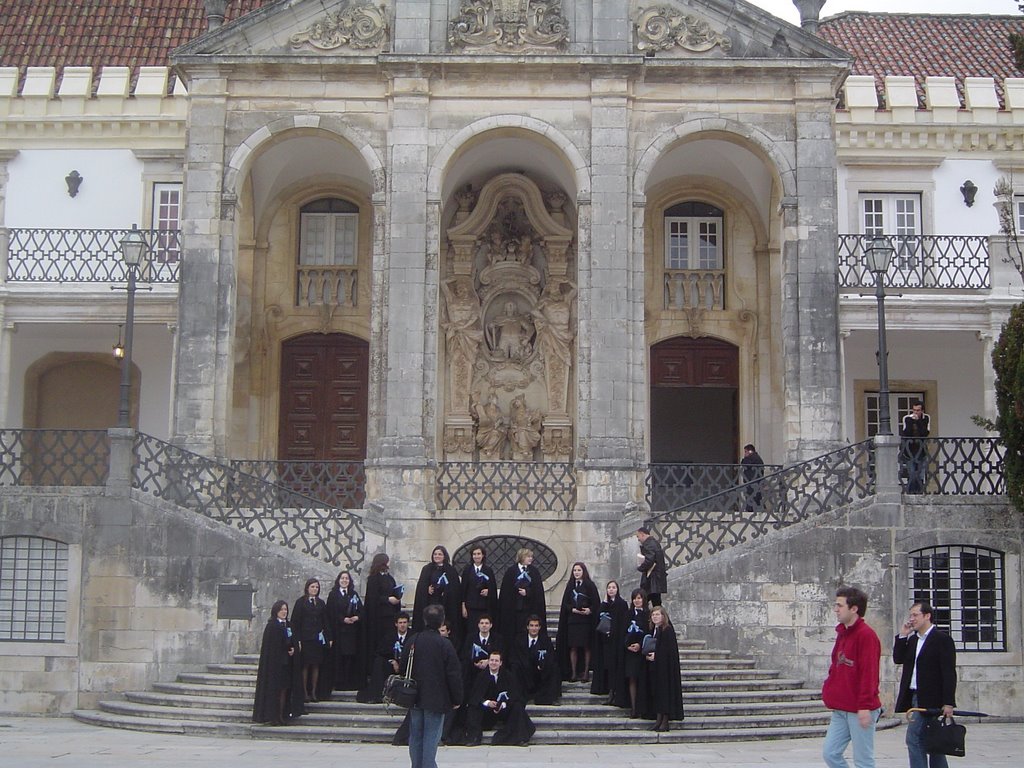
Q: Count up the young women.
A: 11